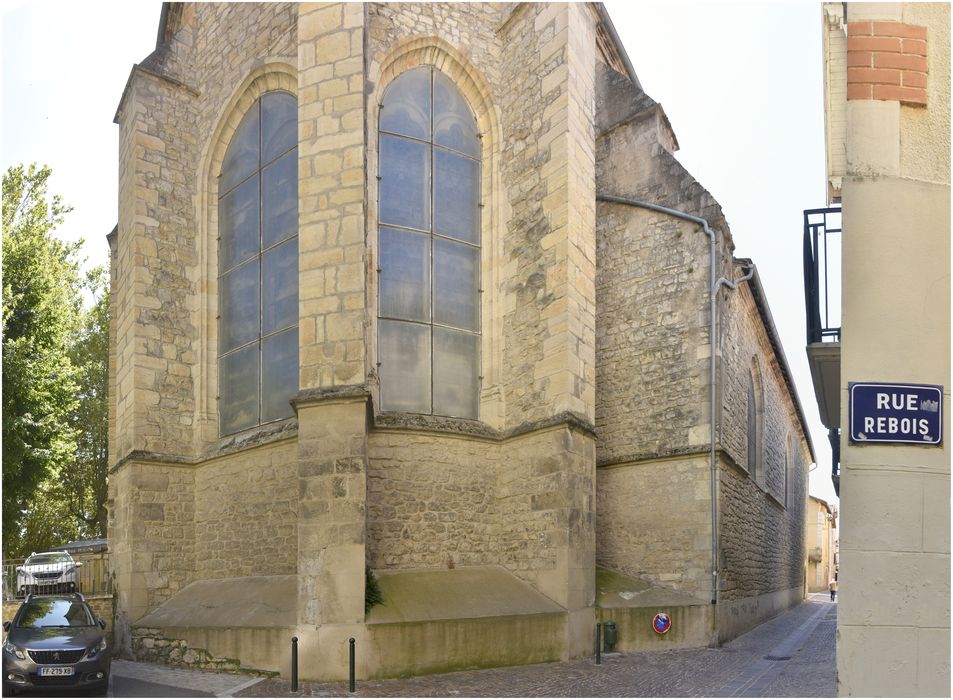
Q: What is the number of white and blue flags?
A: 0